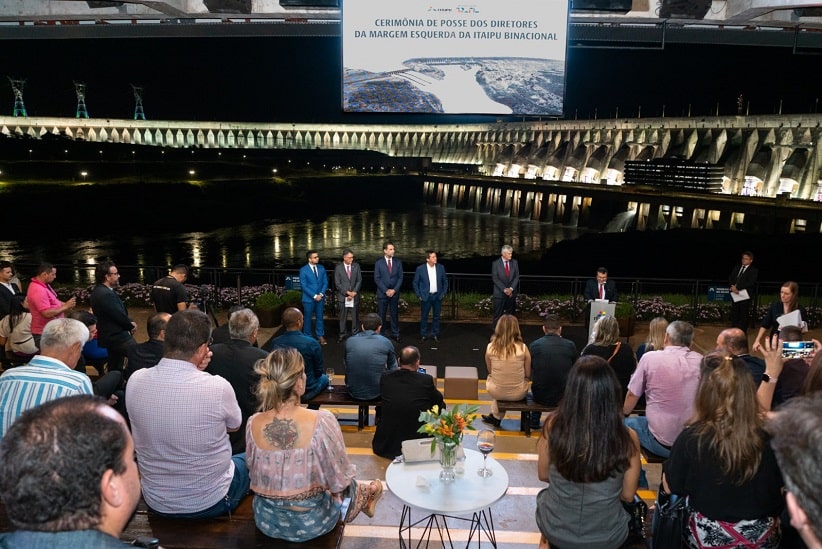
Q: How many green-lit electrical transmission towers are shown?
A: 3